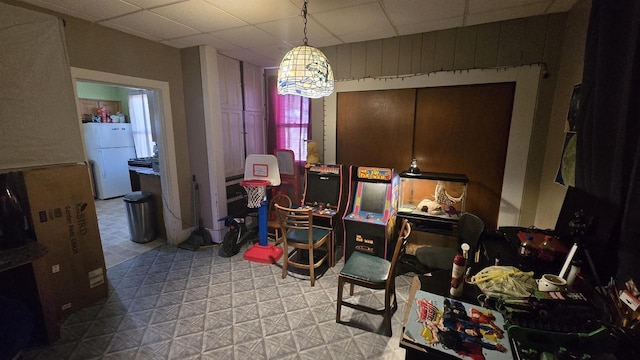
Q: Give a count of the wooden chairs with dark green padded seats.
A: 2